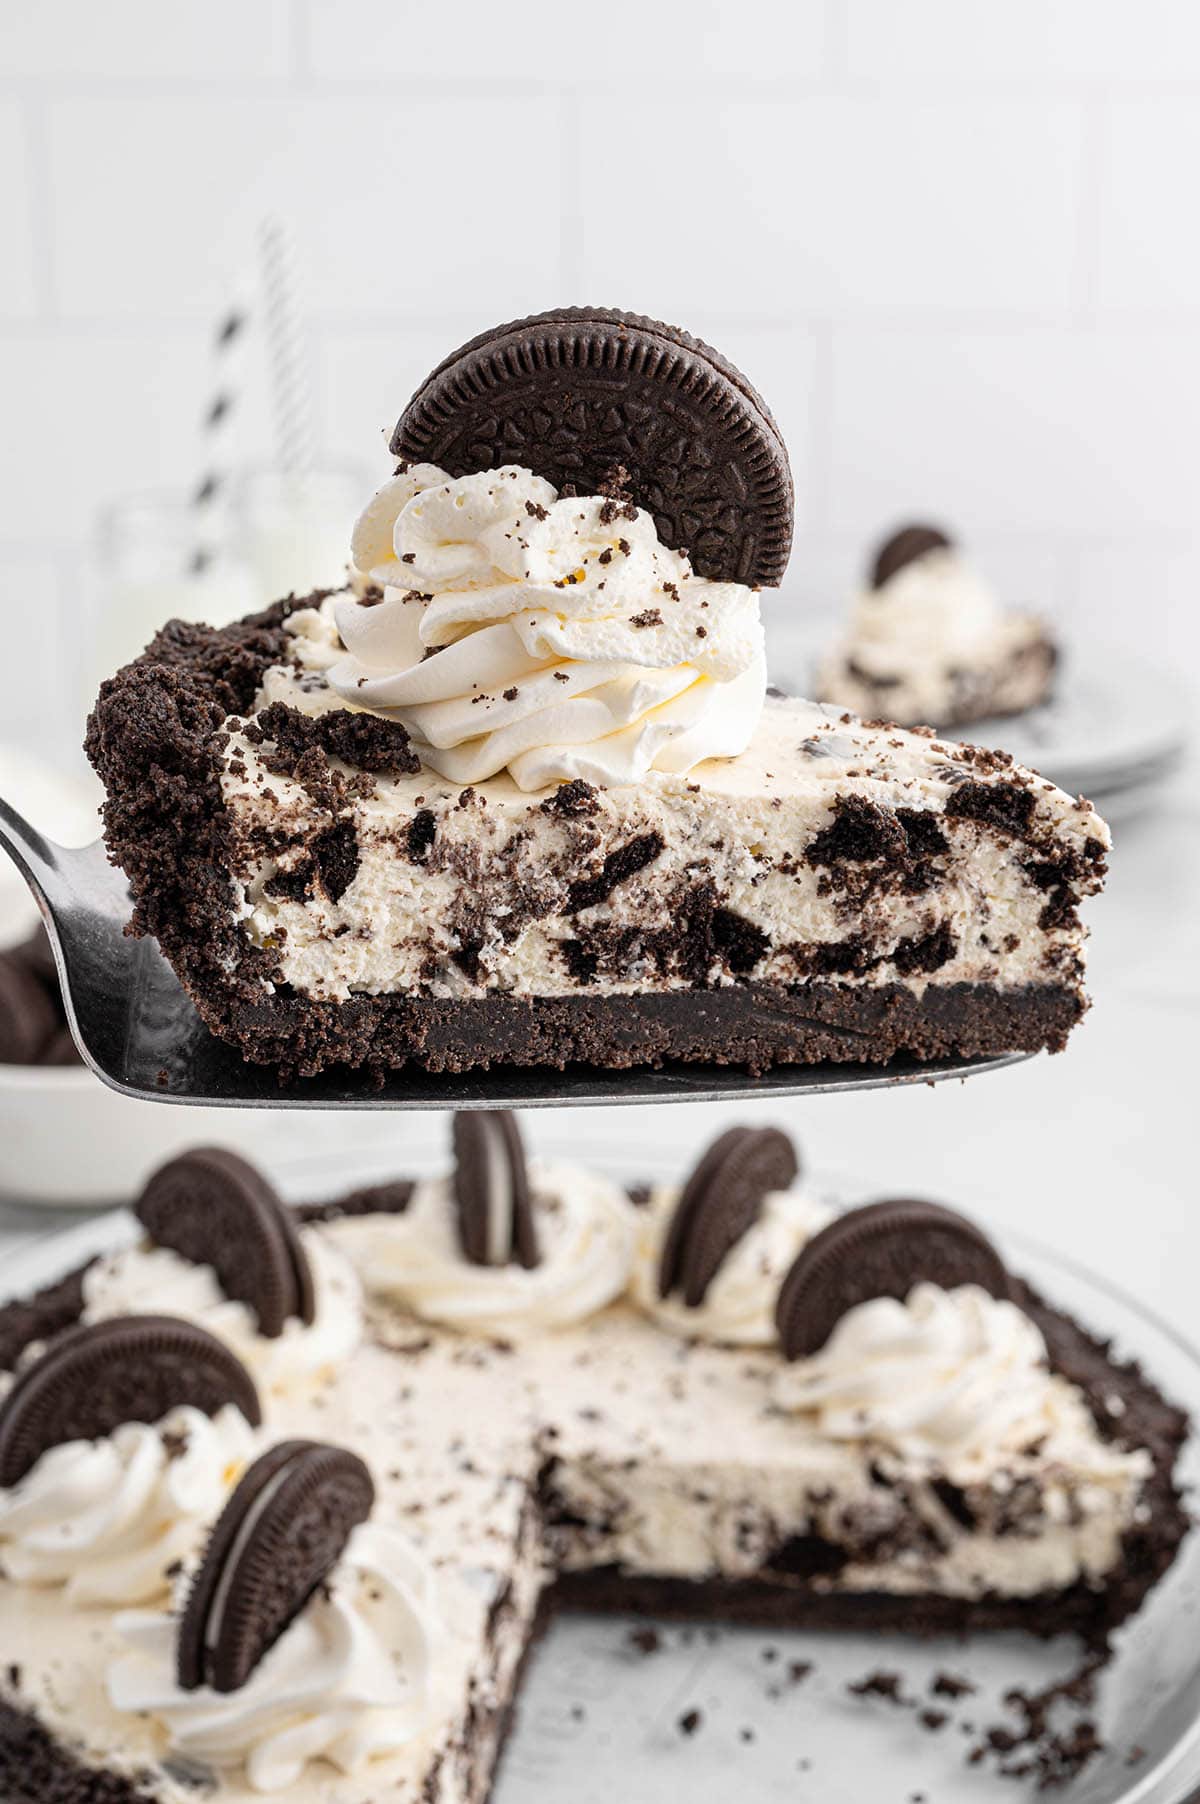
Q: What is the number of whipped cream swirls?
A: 8